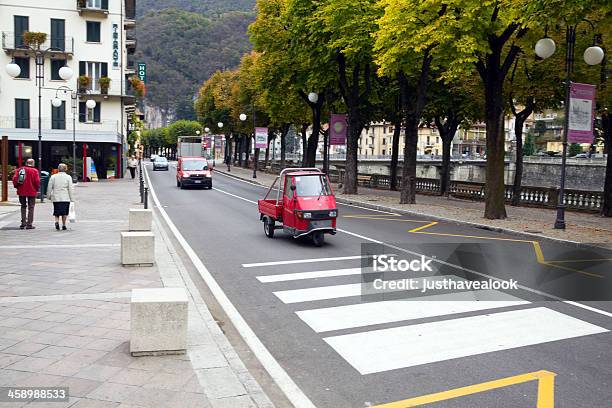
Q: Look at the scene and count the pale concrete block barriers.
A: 3